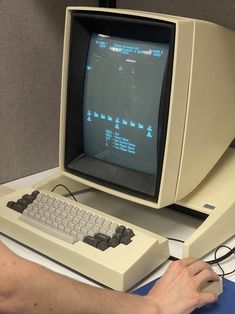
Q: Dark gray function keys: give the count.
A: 13